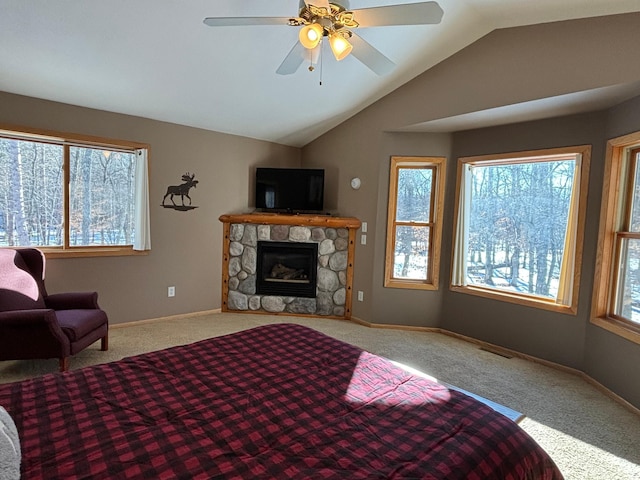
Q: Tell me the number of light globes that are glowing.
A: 2